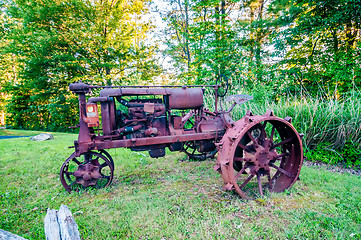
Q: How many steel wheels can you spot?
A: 4